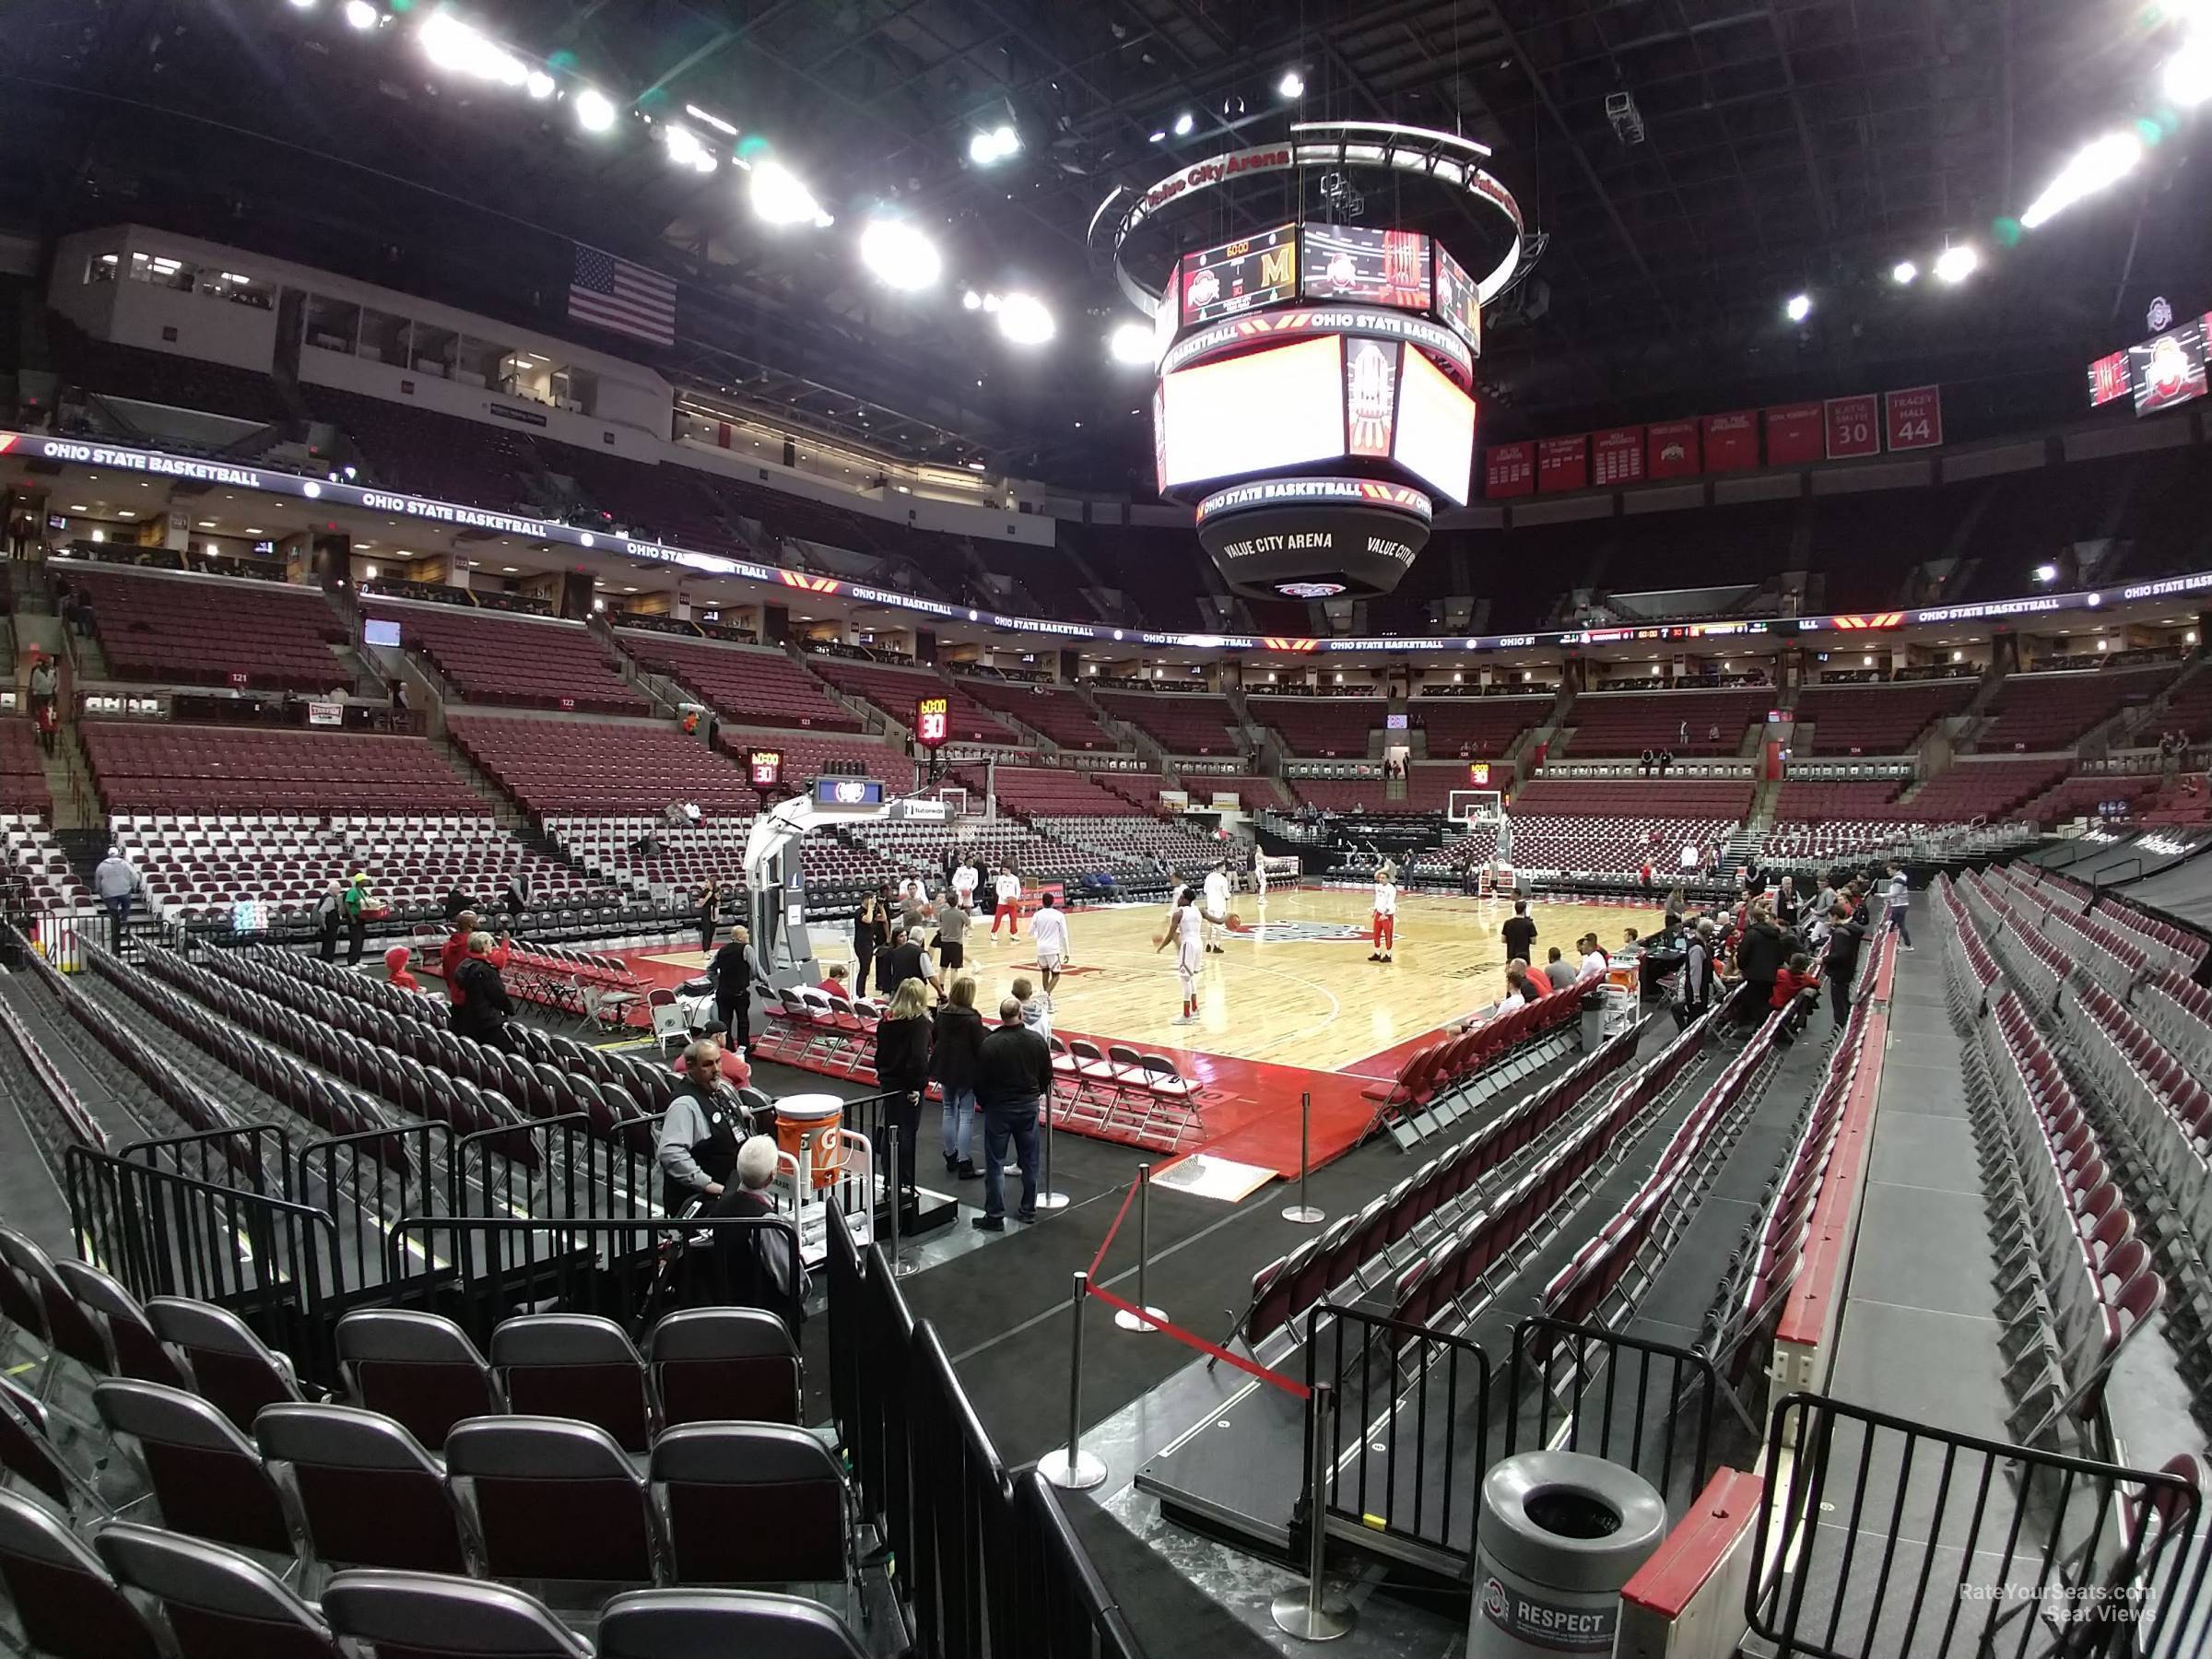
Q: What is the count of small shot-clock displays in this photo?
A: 3